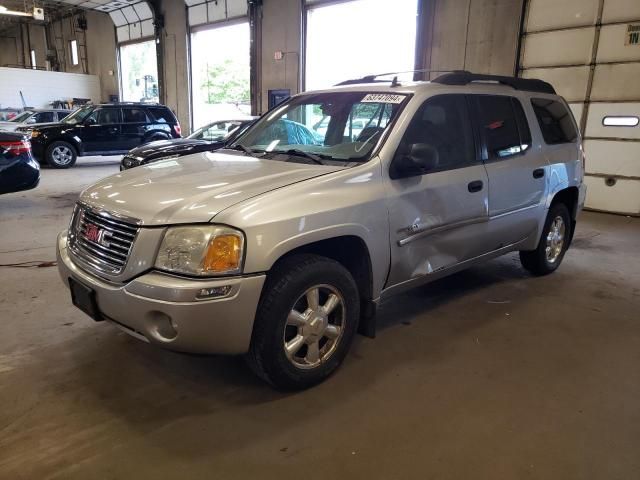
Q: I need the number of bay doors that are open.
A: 3